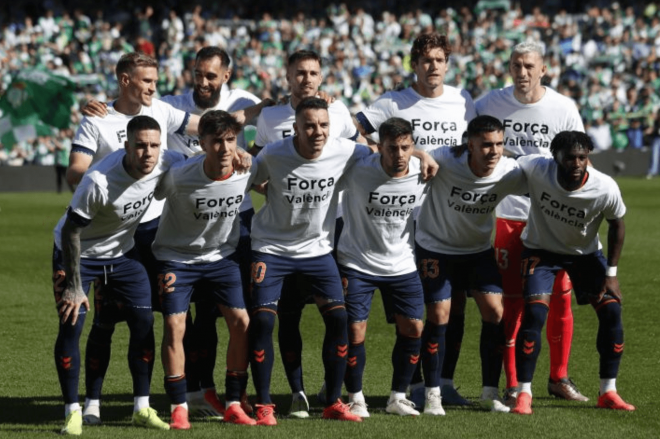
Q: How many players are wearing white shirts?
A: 11